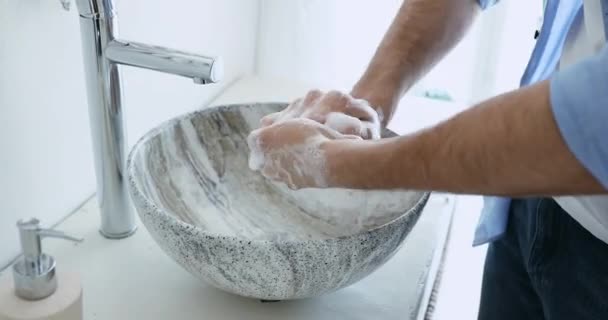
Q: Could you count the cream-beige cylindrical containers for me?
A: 1